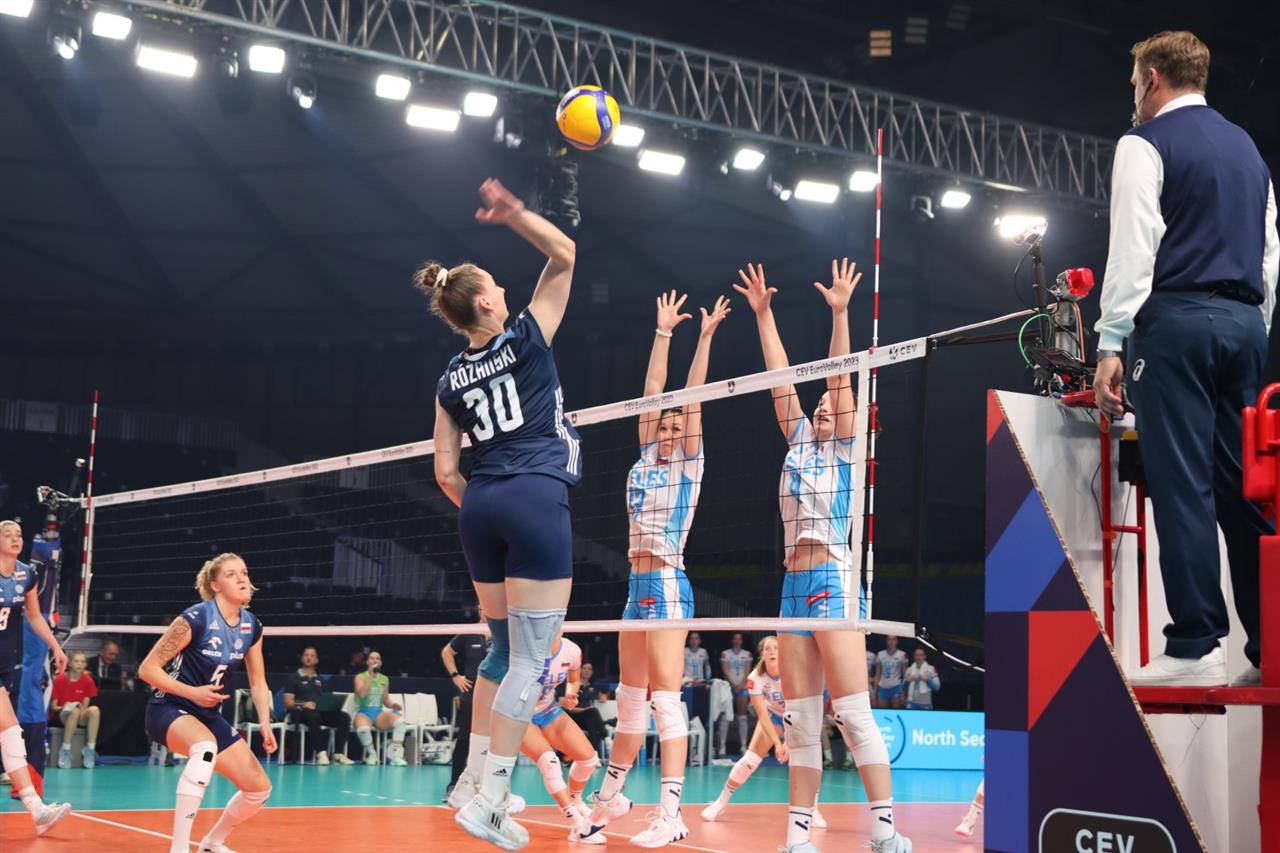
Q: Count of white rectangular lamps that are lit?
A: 14